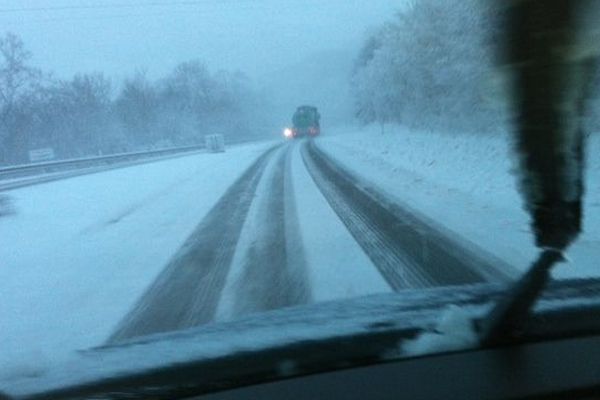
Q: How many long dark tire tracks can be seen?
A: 3